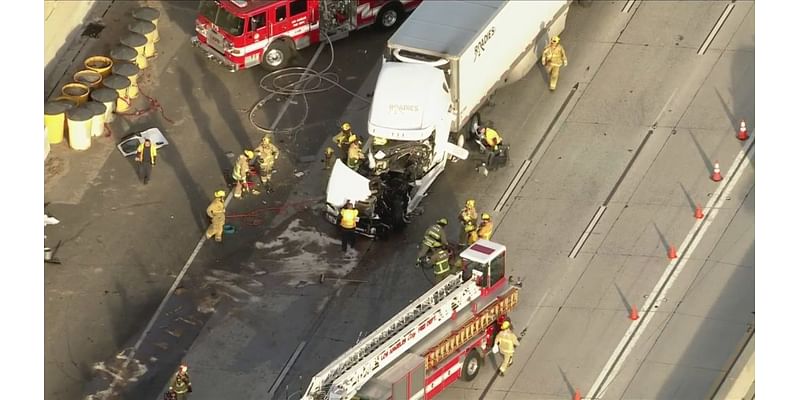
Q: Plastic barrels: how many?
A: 14